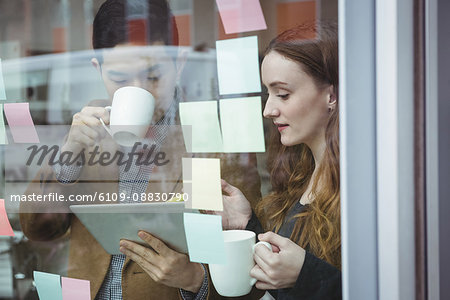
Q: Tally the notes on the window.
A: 12